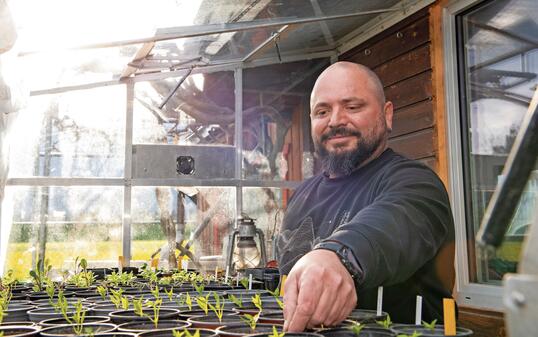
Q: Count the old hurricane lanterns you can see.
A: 1